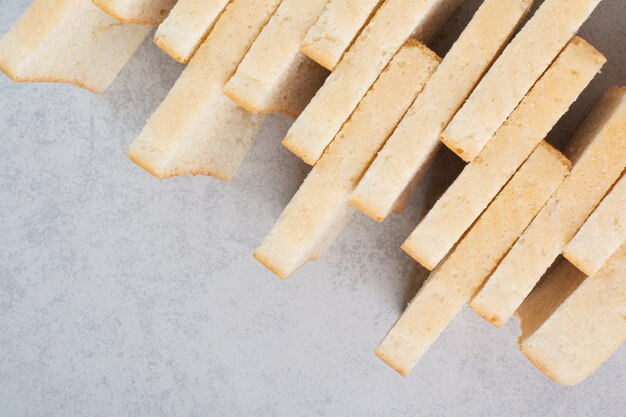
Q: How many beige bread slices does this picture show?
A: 15